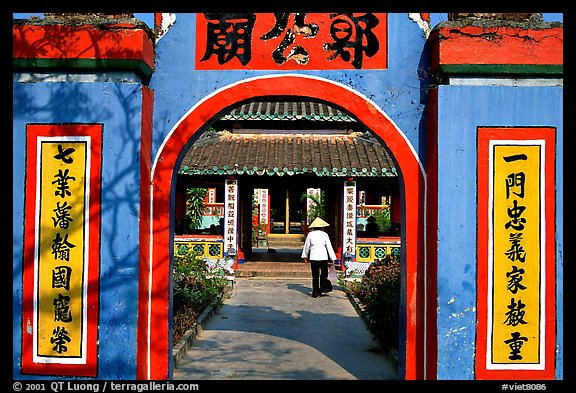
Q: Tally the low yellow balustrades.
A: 2